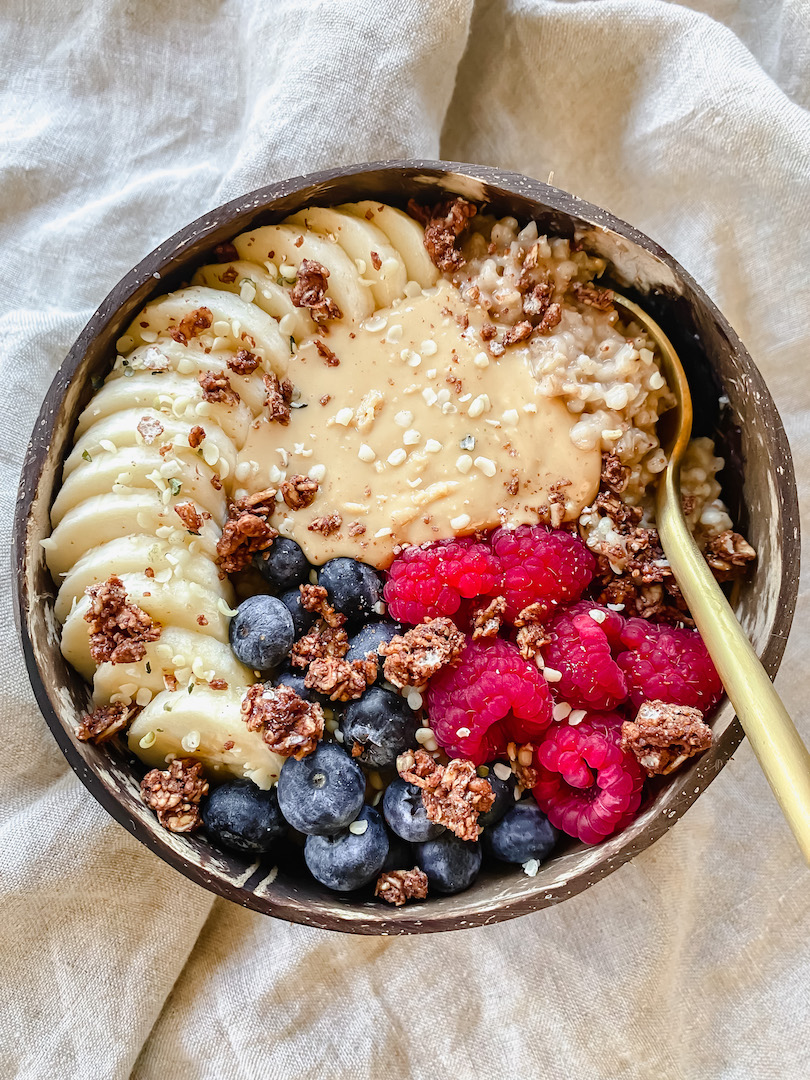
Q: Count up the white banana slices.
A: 14